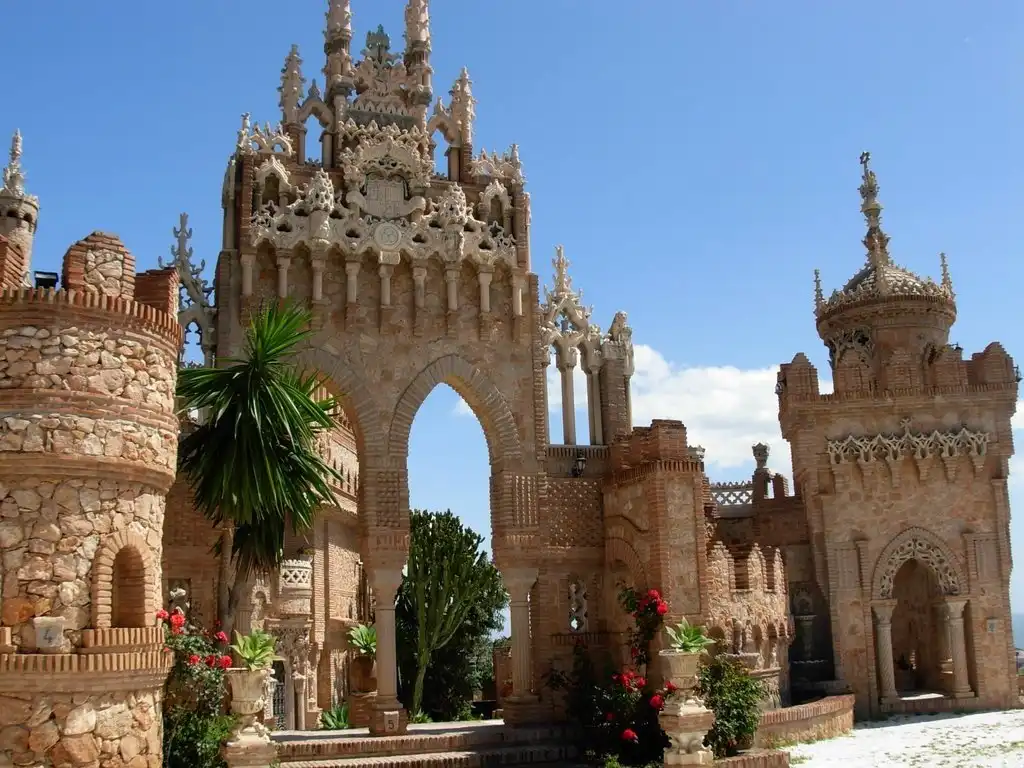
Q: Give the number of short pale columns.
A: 9